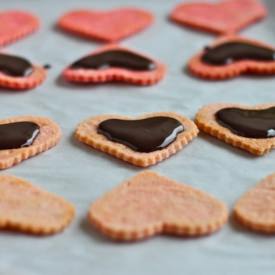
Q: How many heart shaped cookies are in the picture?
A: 12